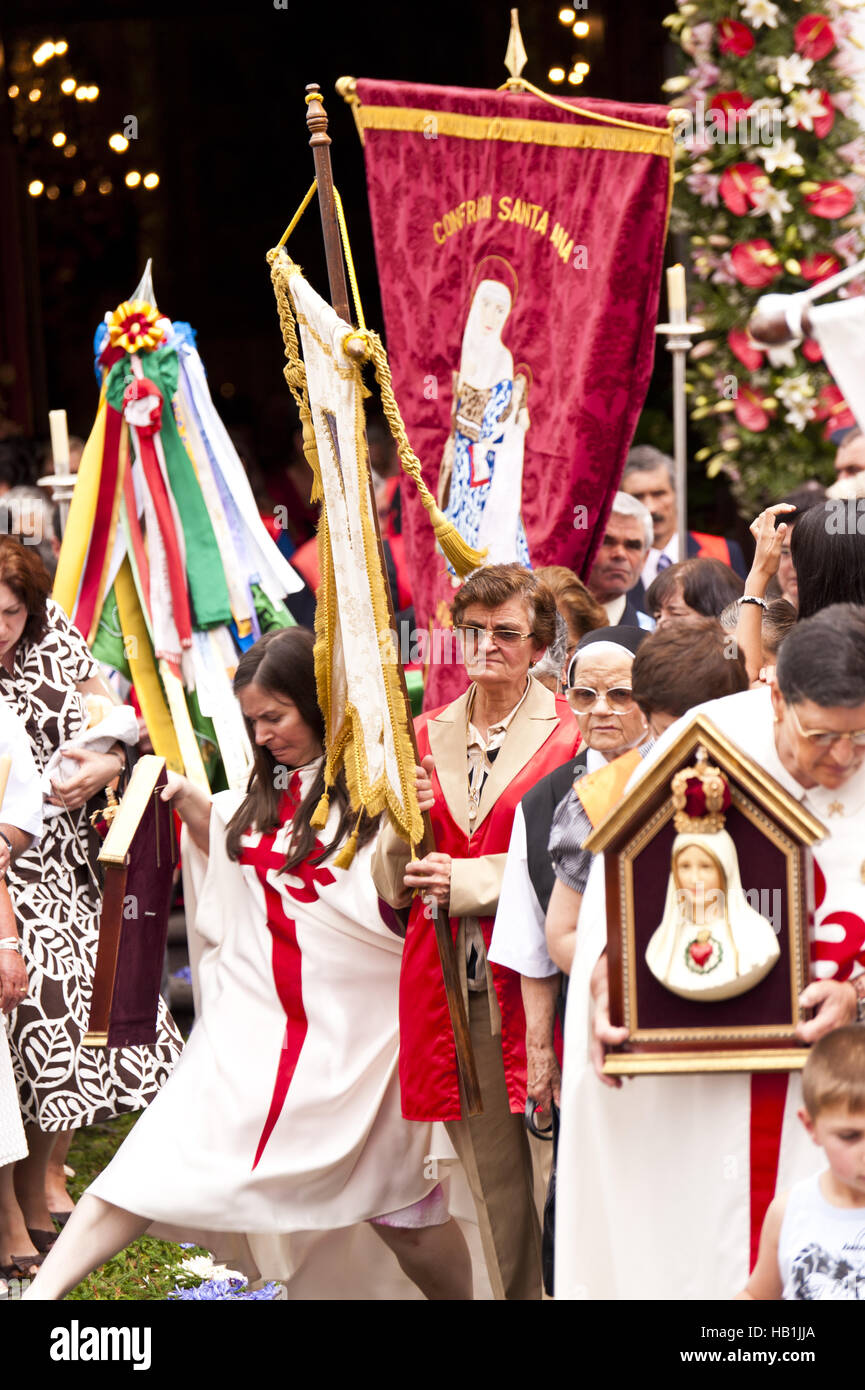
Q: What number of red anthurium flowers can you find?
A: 12